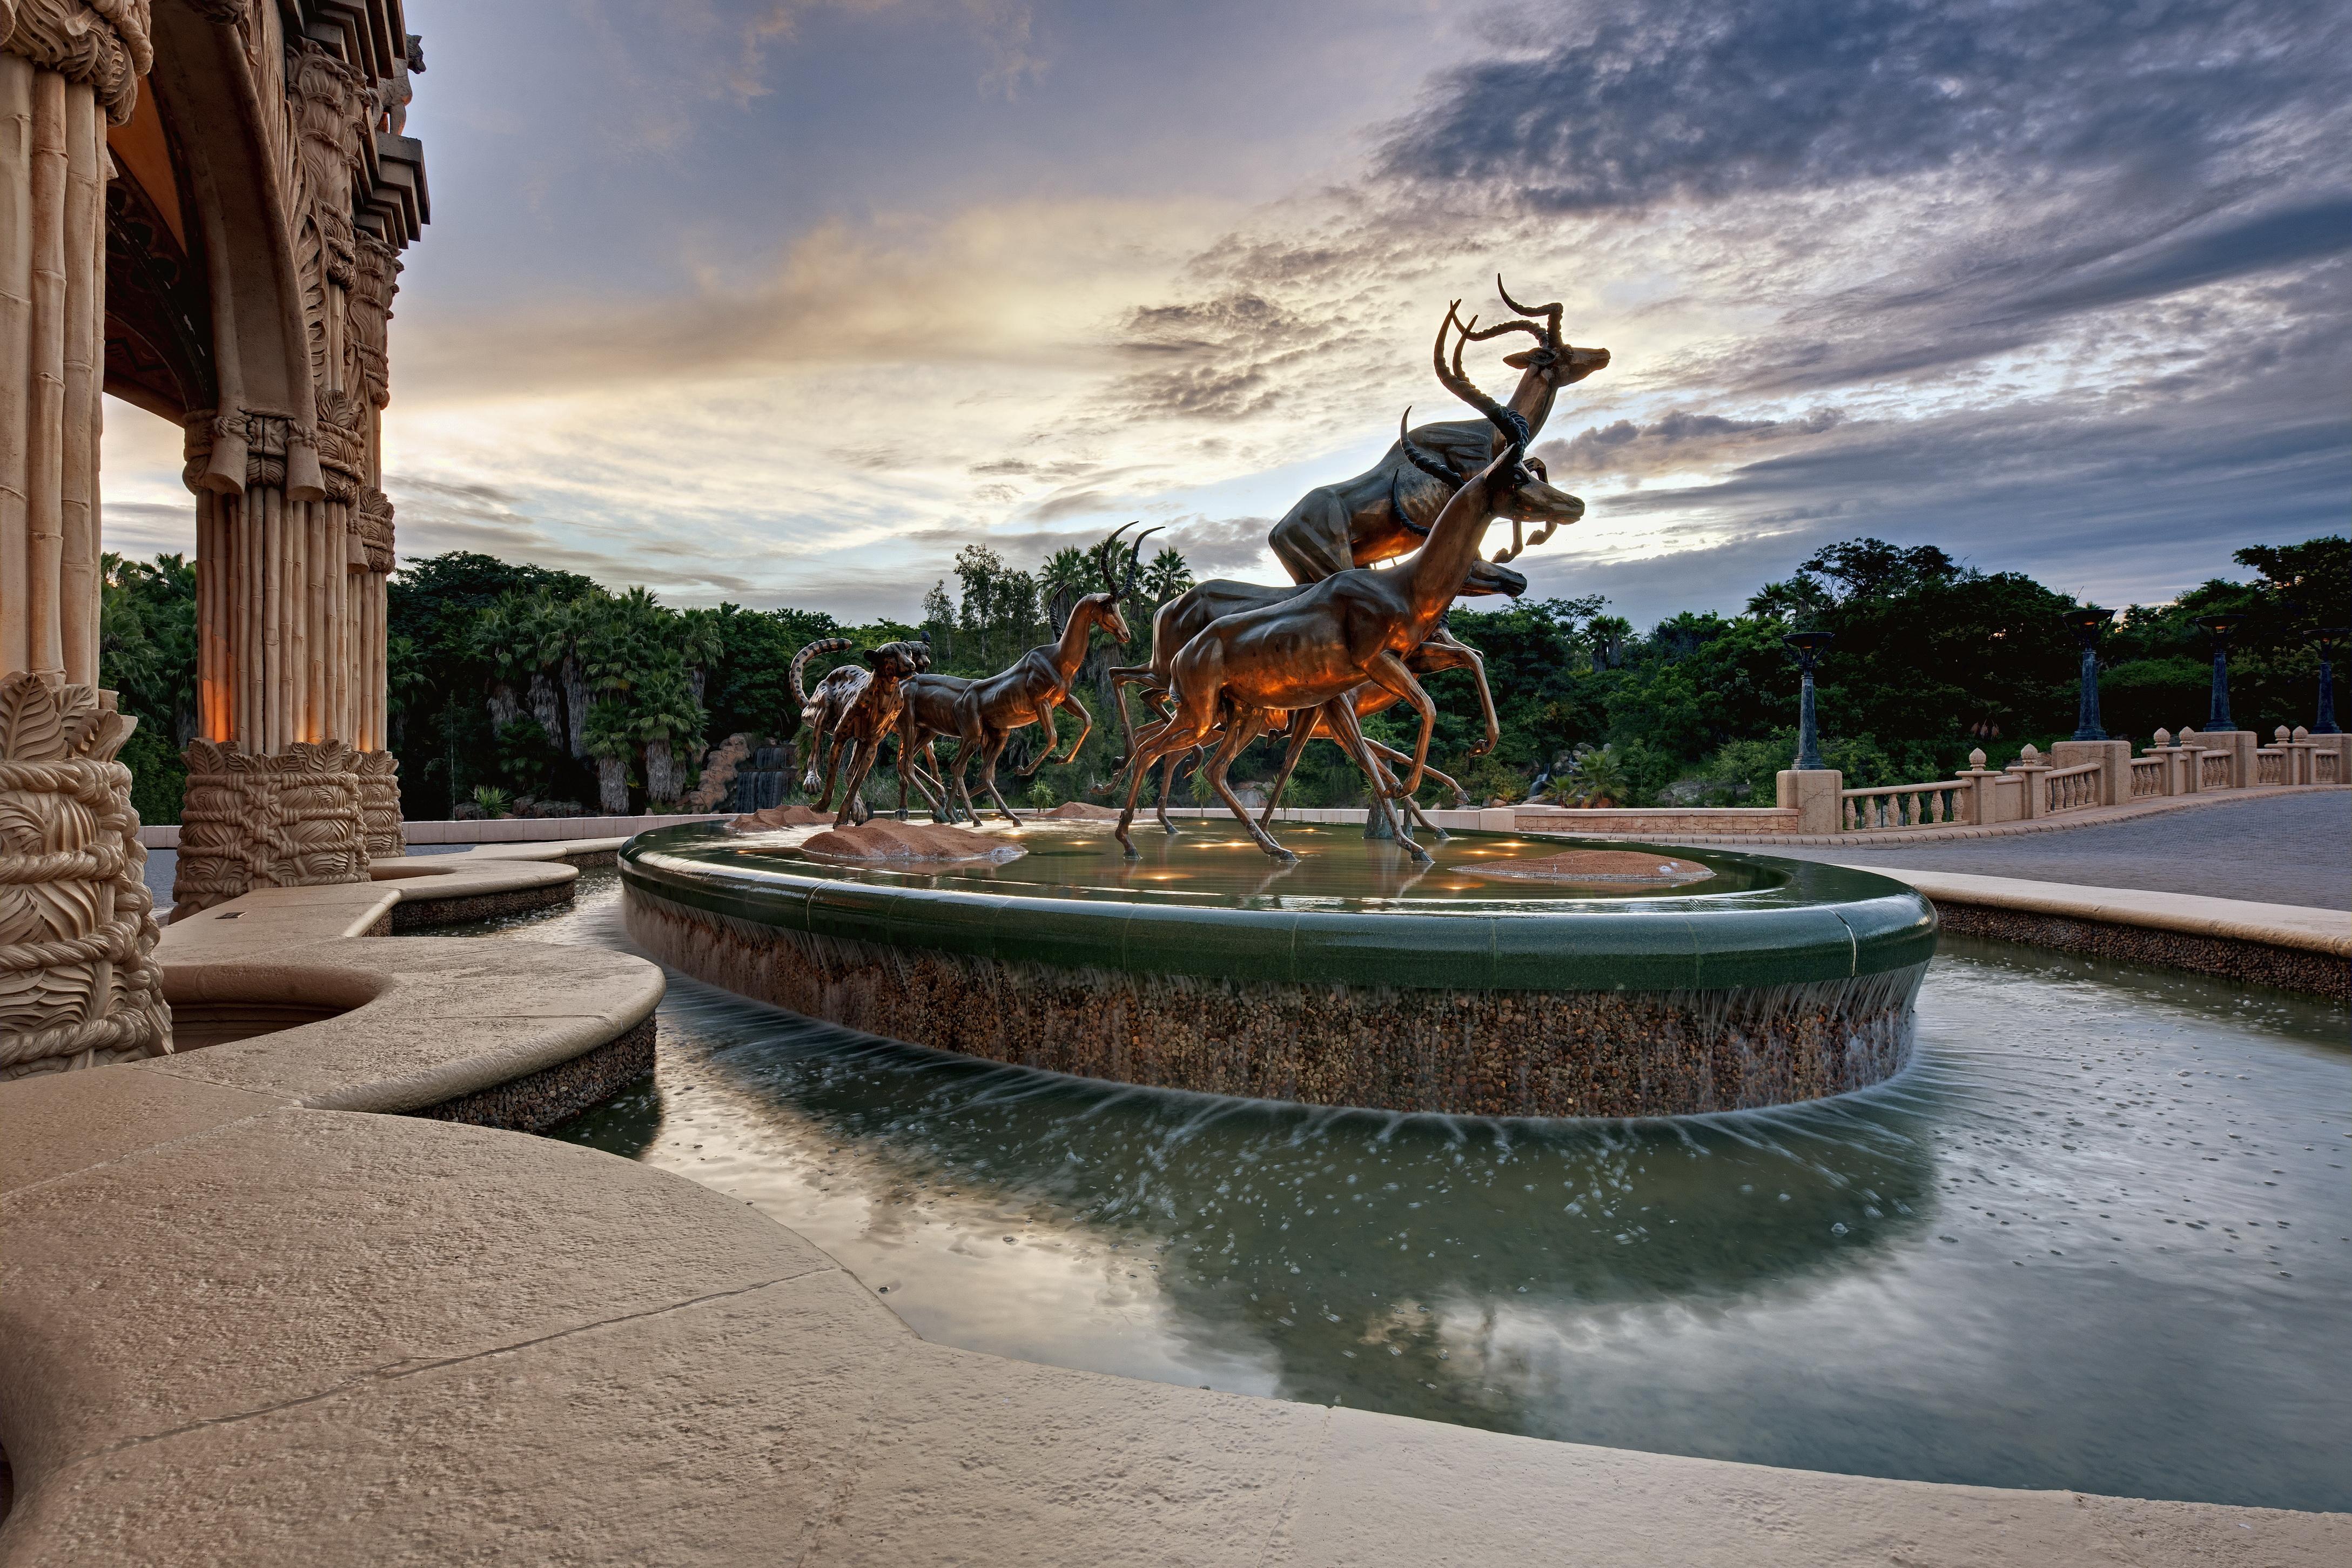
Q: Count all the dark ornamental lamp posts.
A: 4